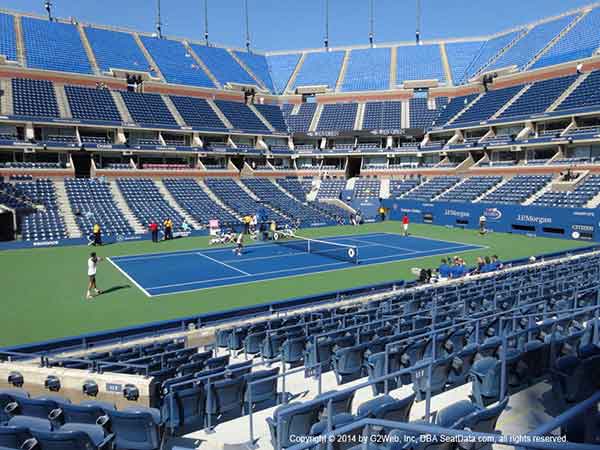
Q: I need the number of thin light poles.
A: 7